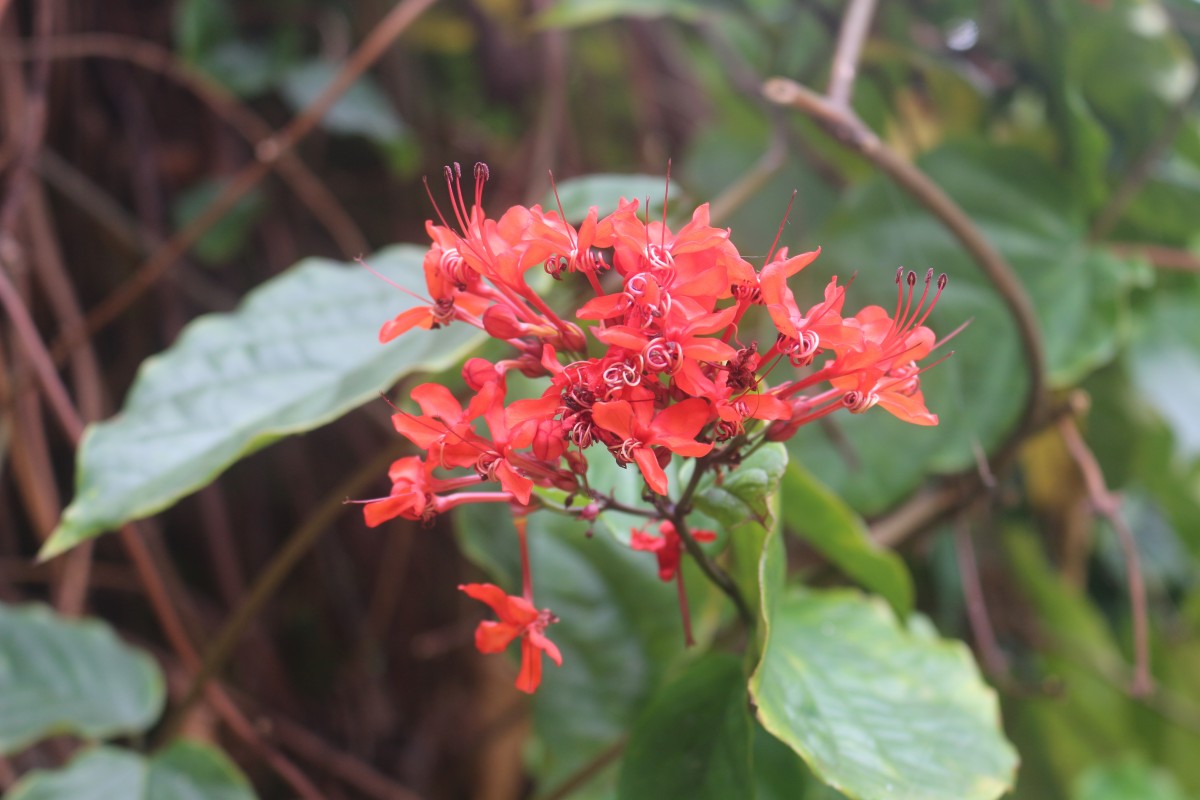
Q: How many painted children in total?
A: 0